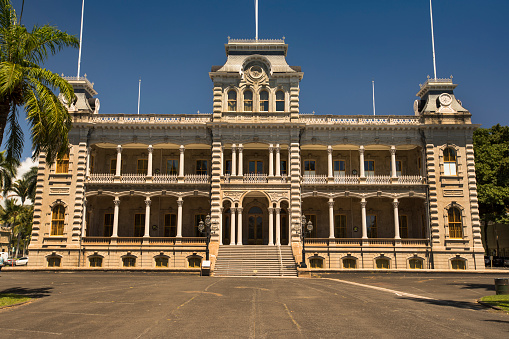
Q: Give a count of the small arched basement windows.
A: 10